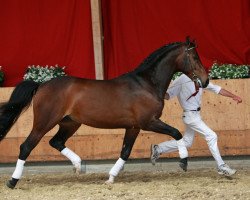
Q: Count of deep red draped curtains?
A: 2